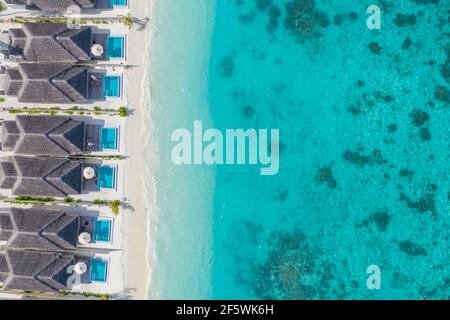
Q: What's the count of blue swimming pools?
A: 7